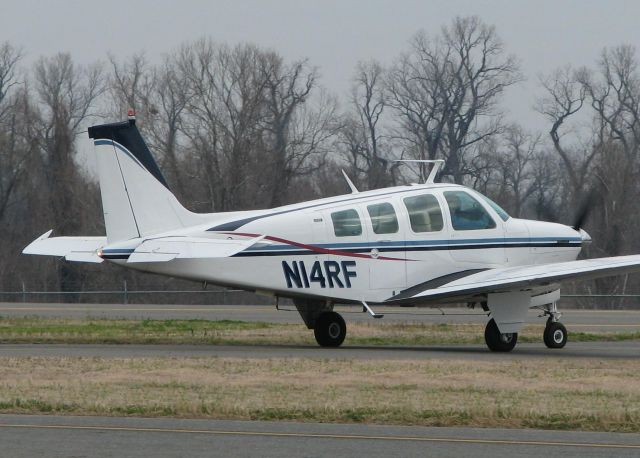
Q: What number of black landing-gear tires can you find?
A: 3